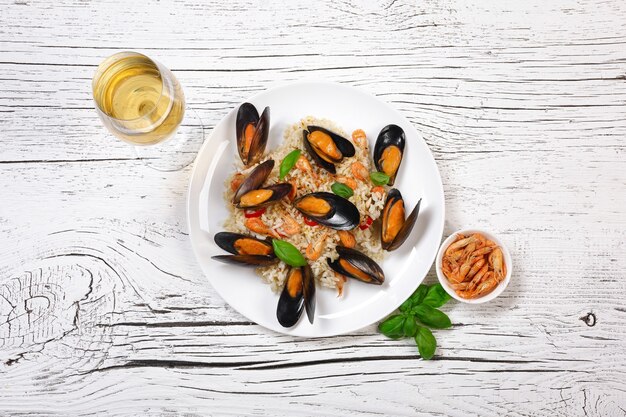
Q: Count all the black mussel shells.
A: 9